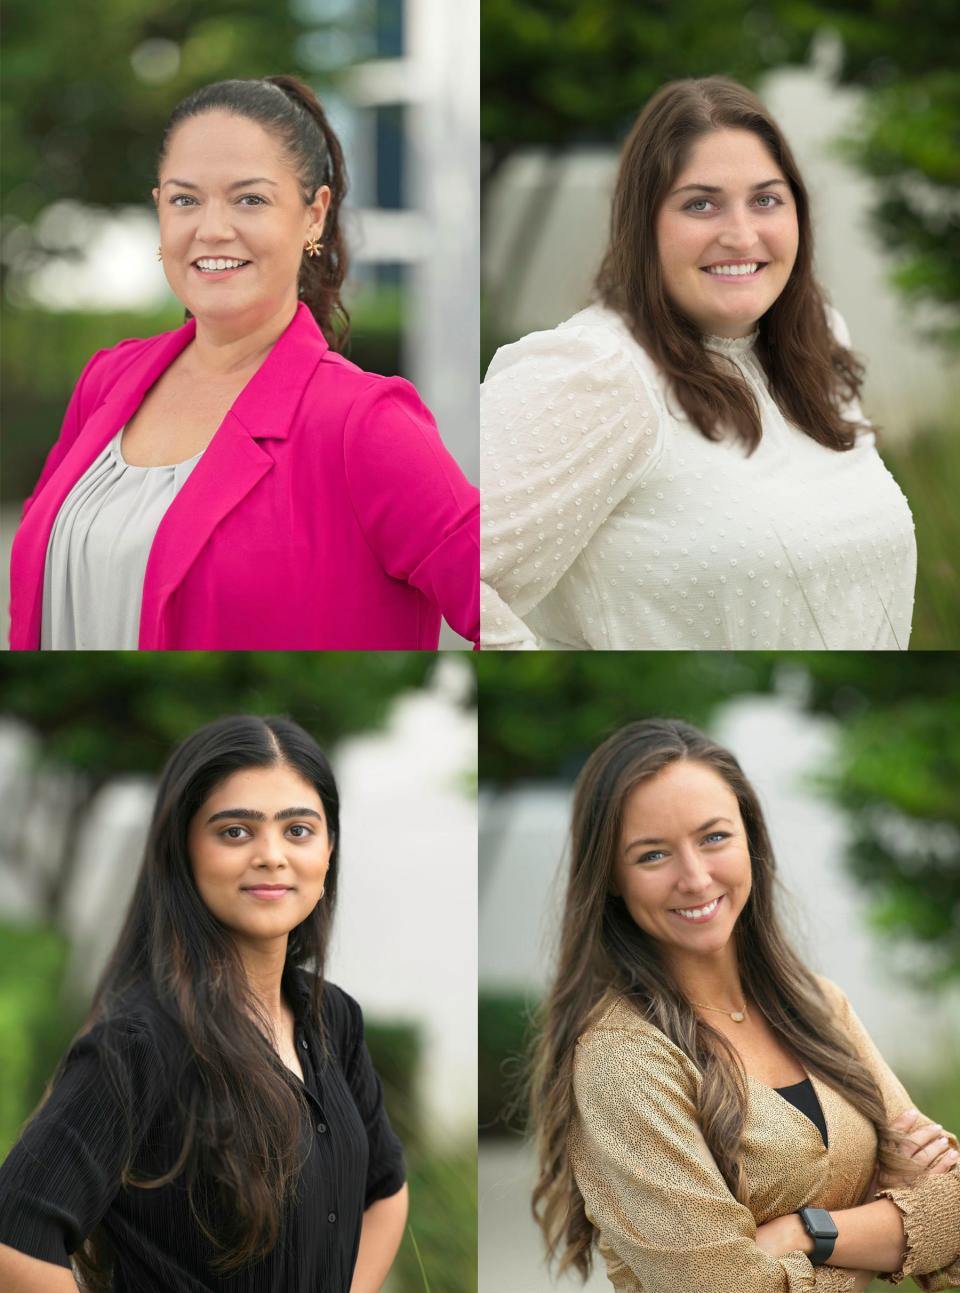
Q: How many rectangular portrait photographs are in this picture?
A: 4